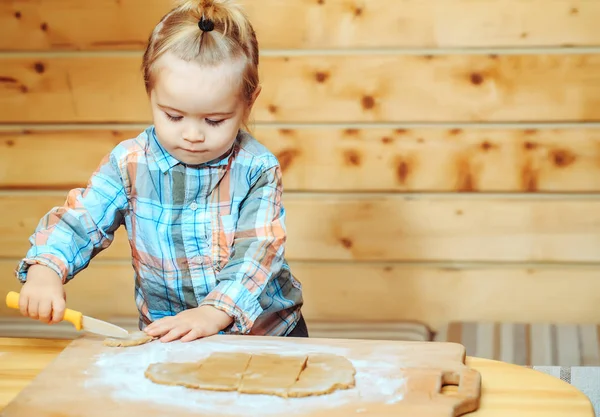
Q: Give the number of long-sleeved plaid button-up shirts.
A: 1